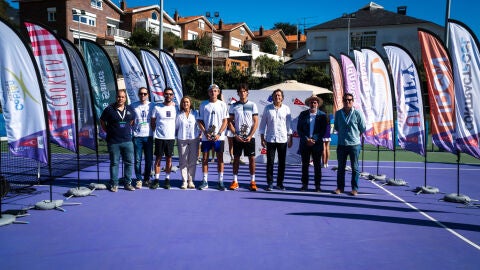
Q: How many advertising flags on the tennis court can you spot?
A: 14